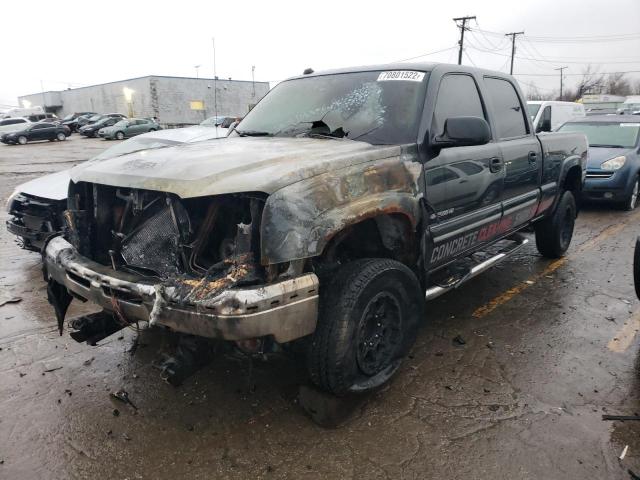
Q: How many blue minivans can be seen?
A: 1